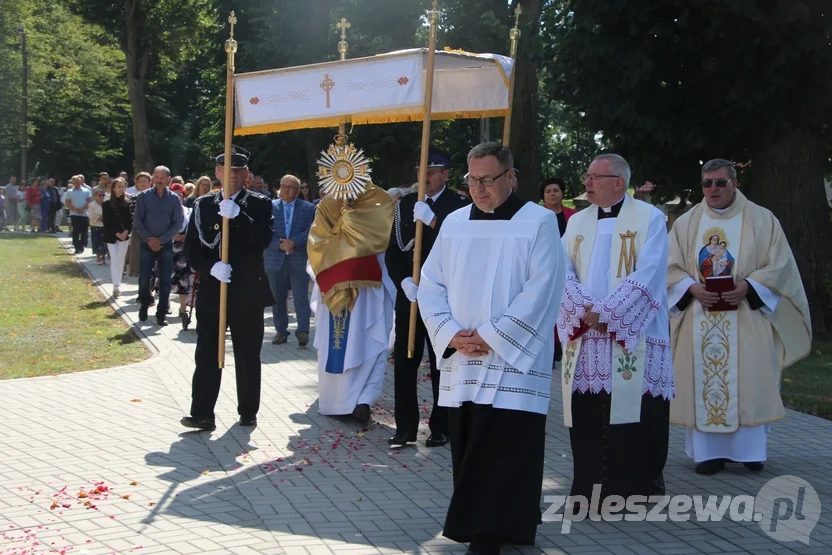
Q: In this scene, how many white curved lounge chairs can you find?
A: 0